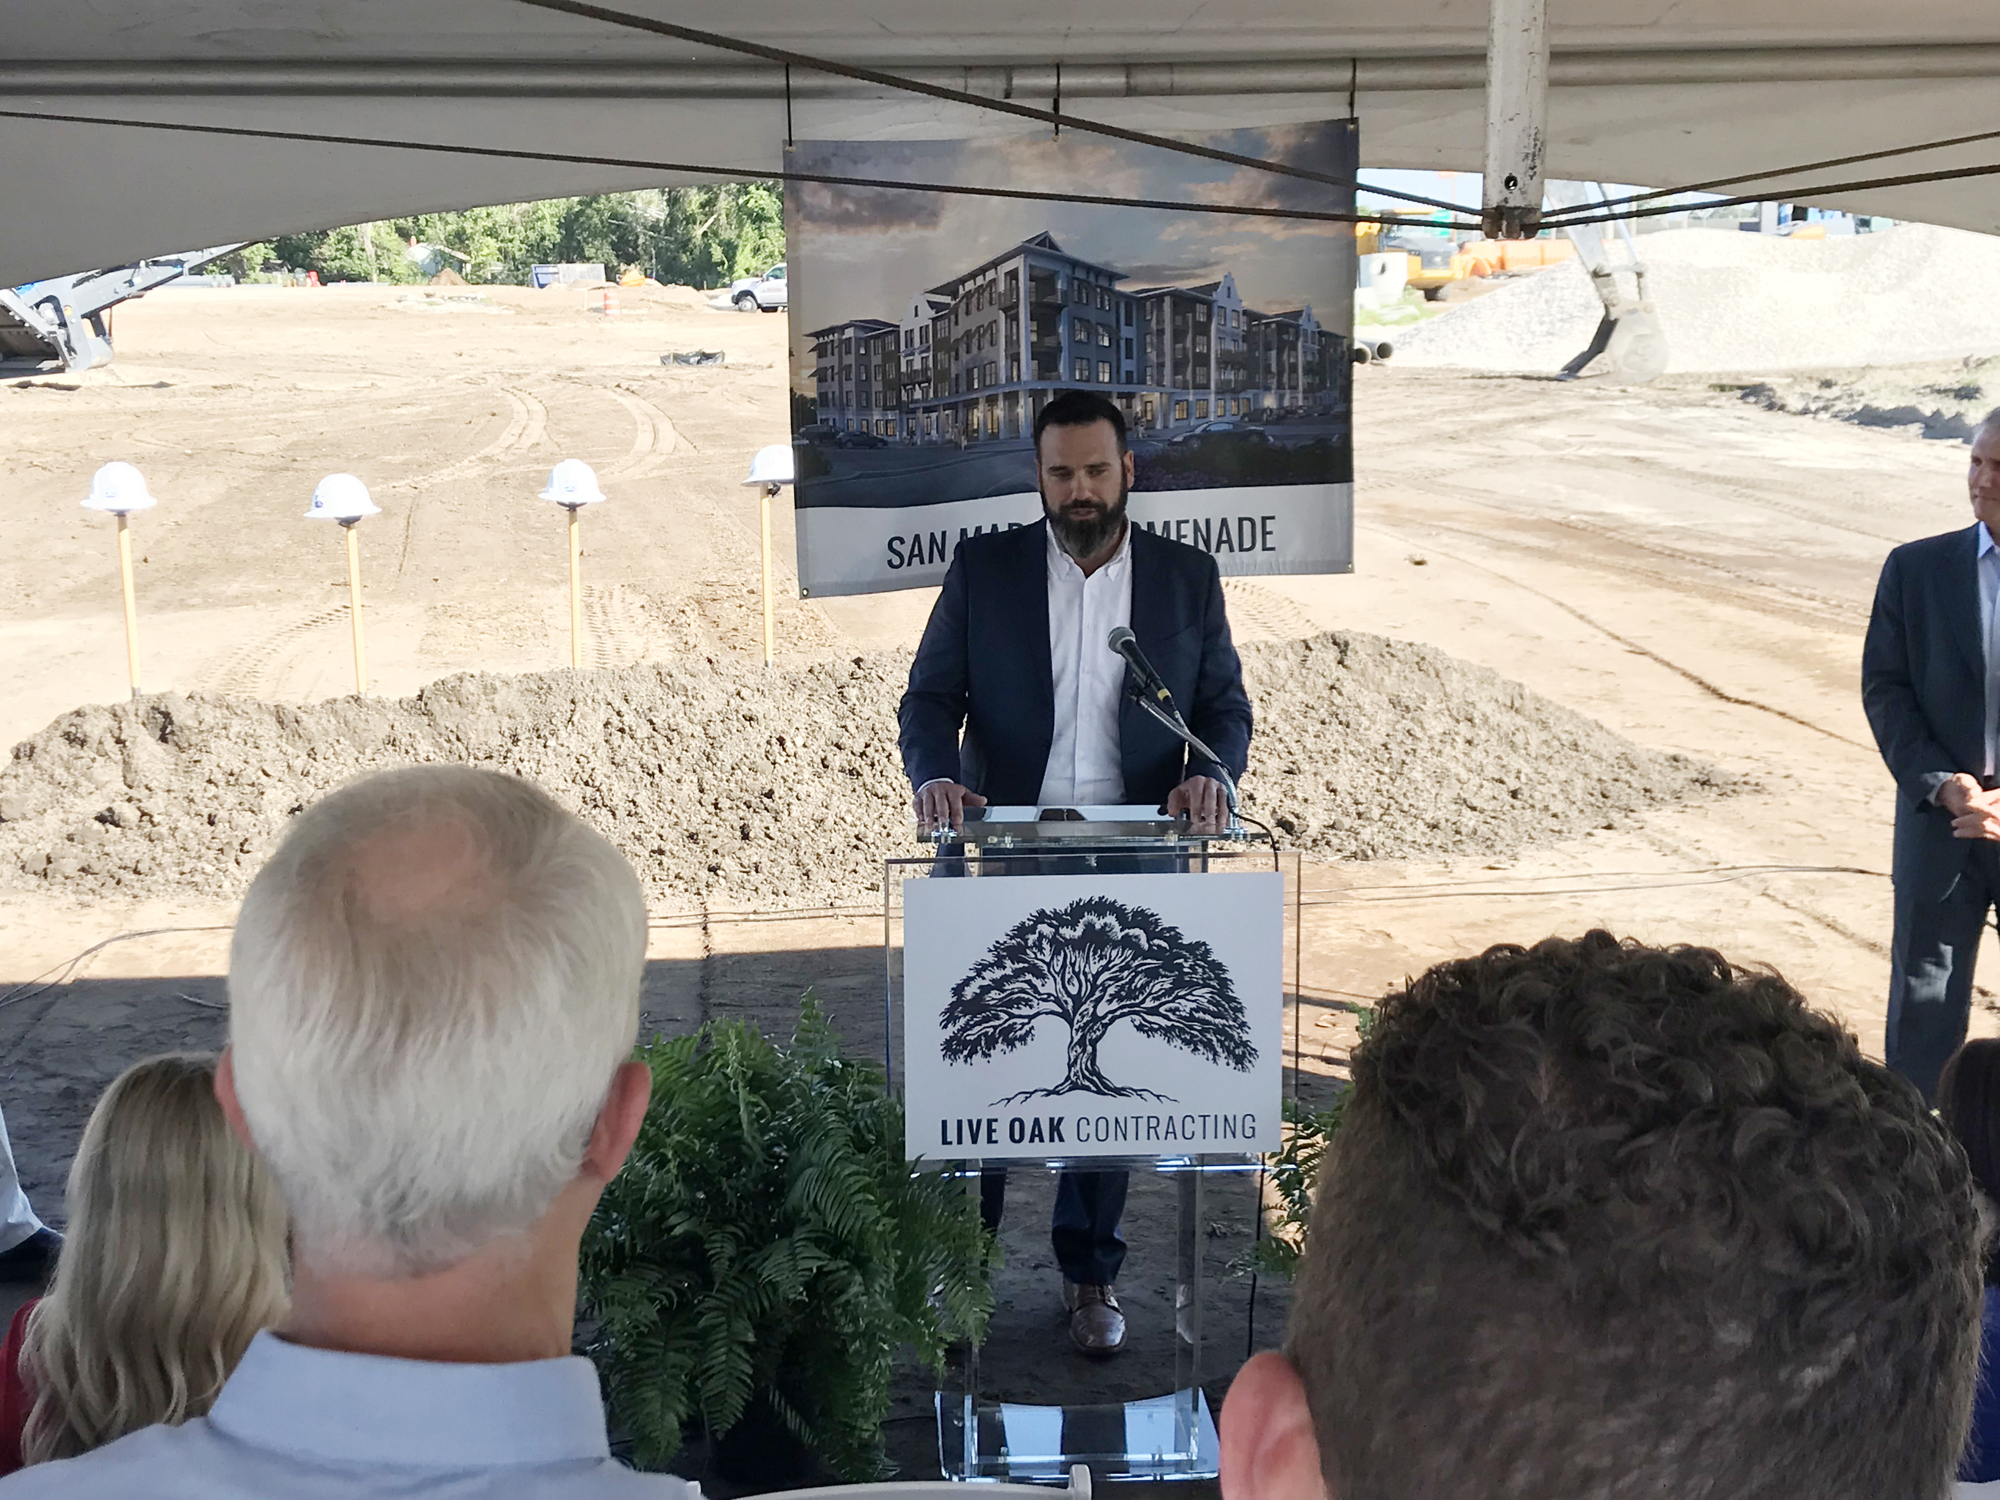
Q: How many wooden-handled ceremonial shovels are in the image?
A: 4